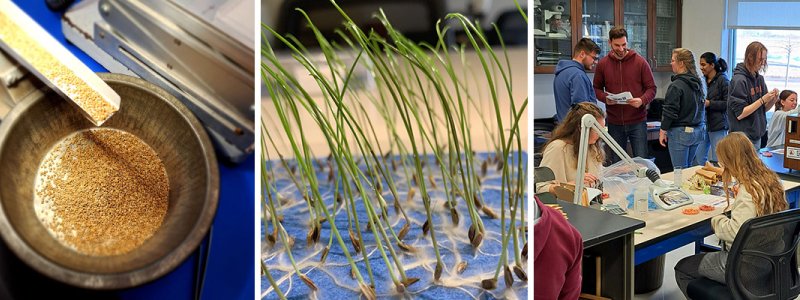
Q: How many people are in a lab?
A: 9